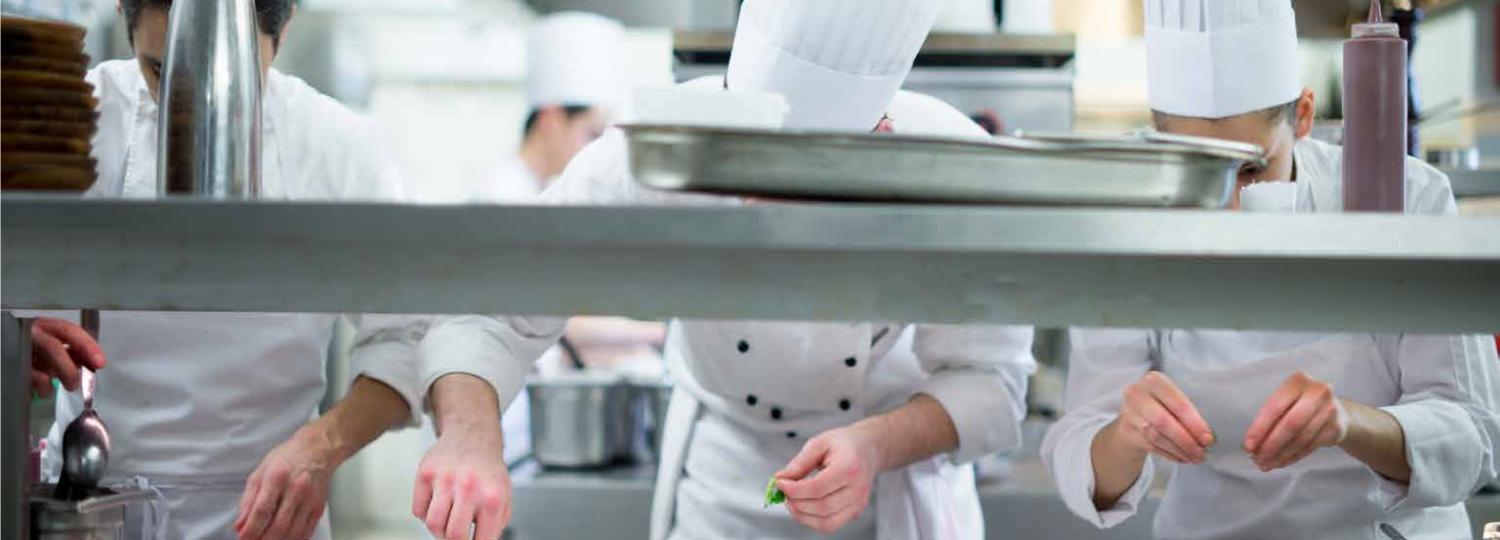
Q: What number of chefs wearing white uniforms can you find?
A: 4